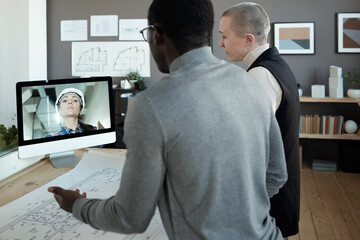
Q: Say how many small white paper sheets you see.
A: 3